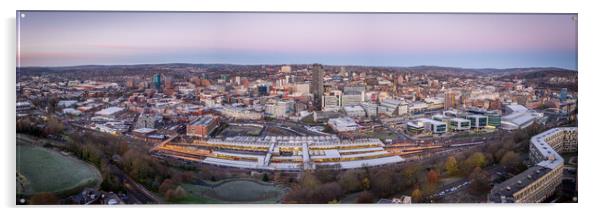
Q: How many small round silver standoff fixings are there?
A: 4